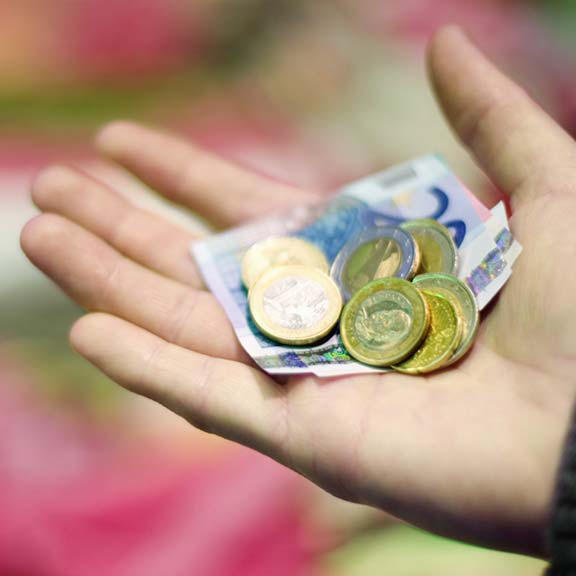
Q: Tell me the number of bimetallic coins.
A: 5